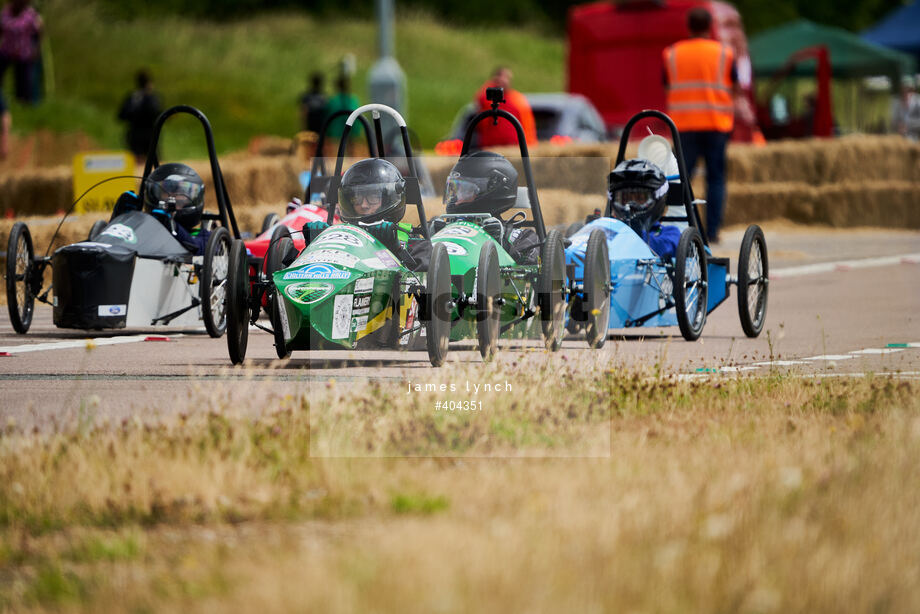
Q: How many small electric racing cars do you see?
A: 5